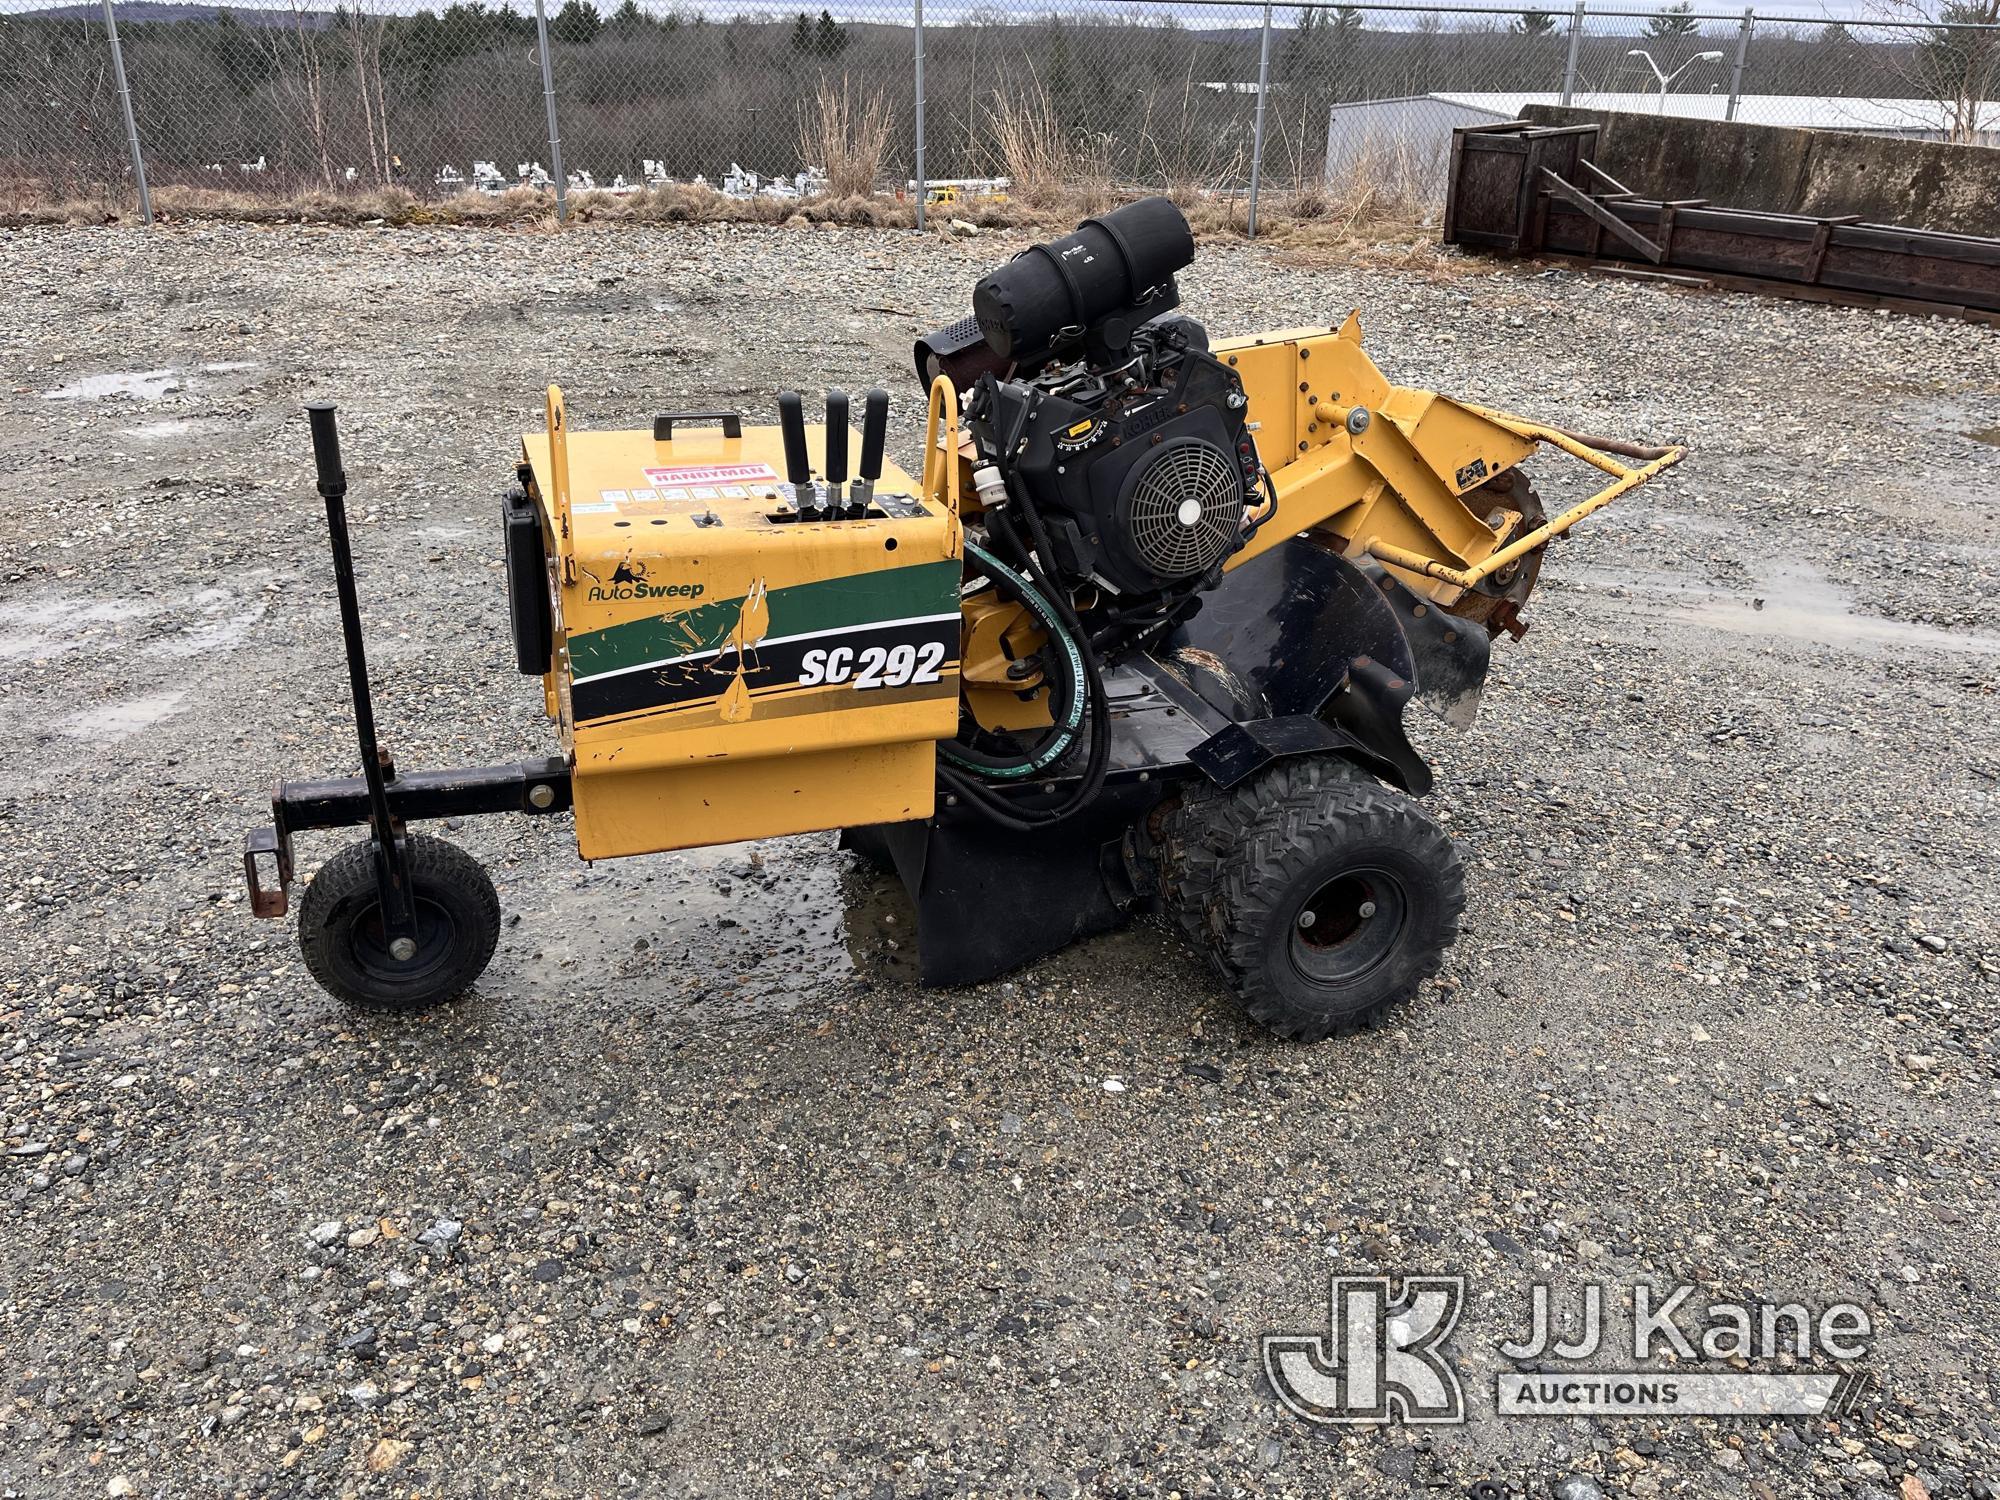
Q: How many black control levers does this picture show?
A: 3